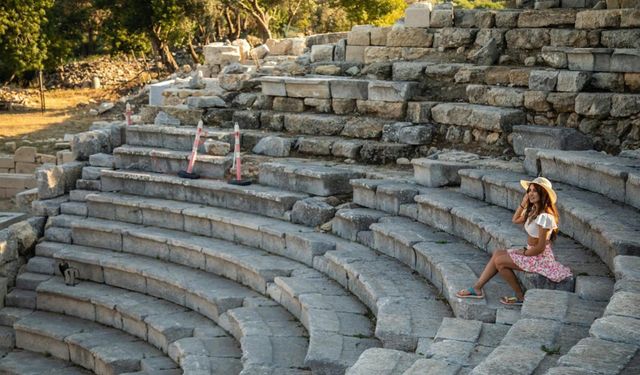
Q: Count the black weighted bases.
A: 2